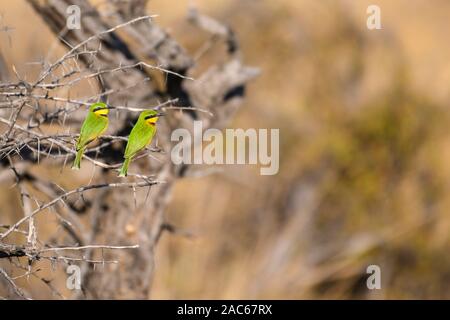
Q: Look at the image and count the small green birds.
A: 2